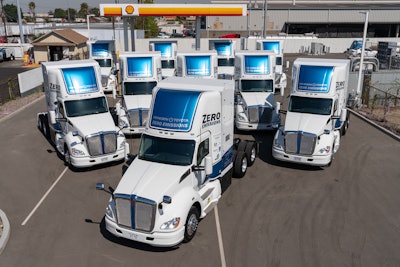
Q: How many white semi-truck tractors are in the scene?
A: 10